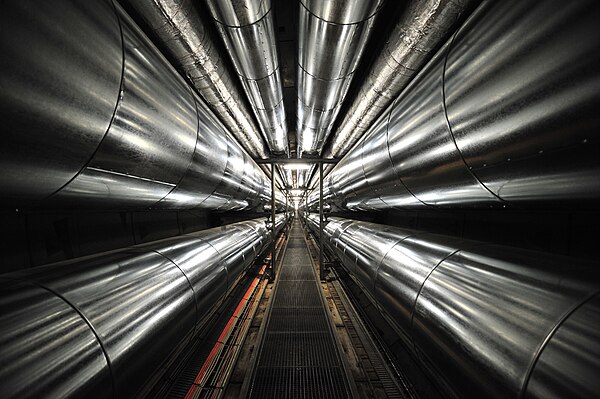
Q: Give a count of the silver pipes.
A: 8